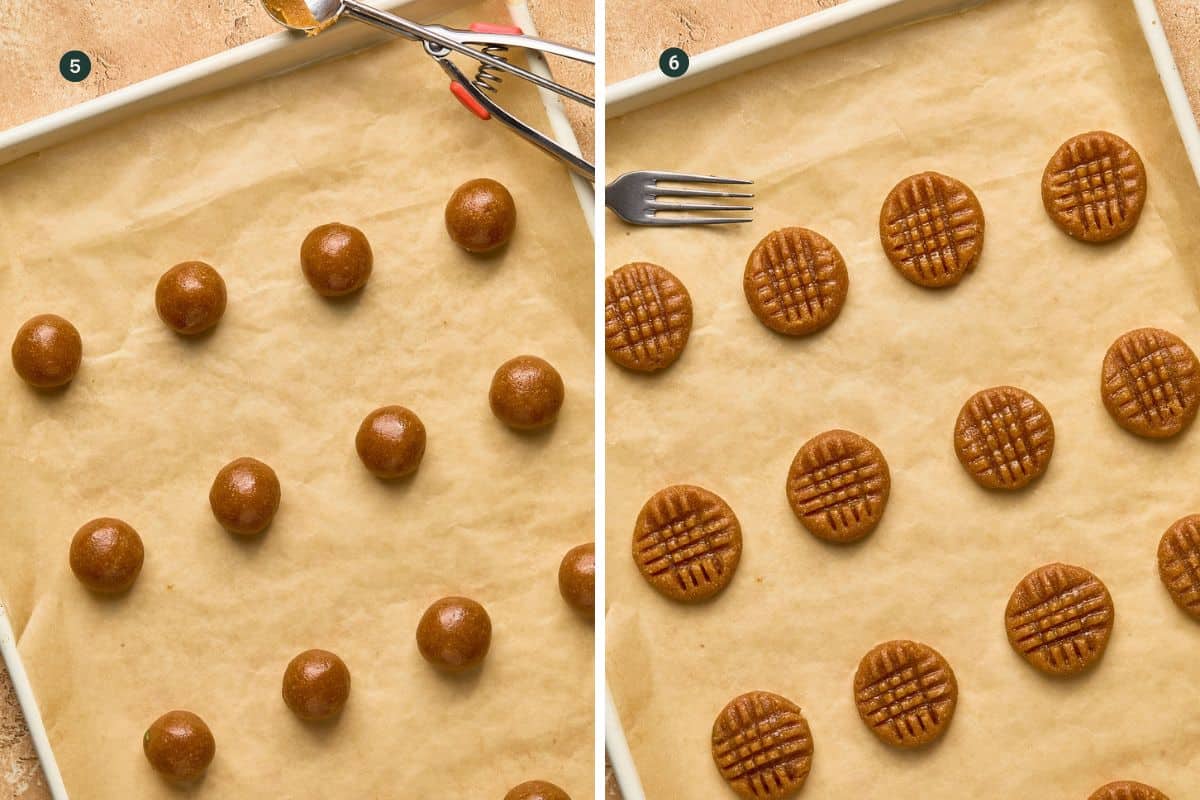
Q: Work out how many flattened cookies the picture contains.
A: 13